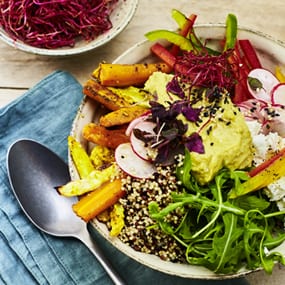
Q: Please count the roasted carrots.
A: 5